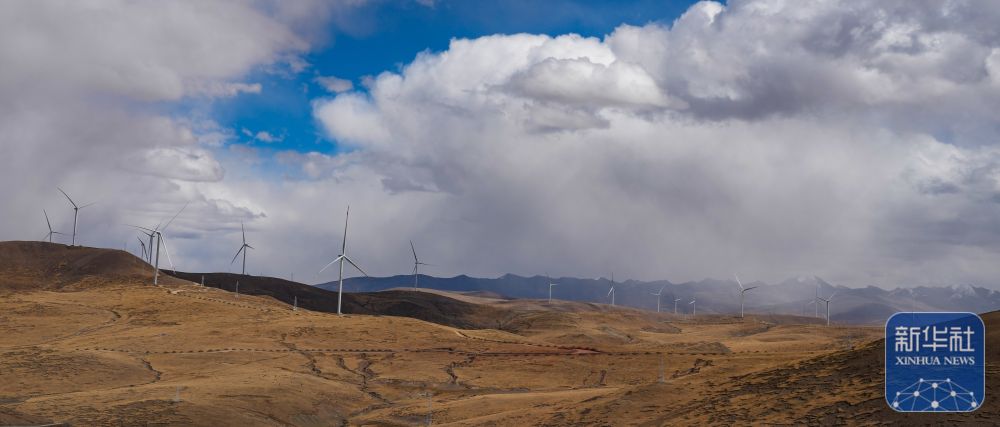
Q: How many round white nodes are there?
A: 10